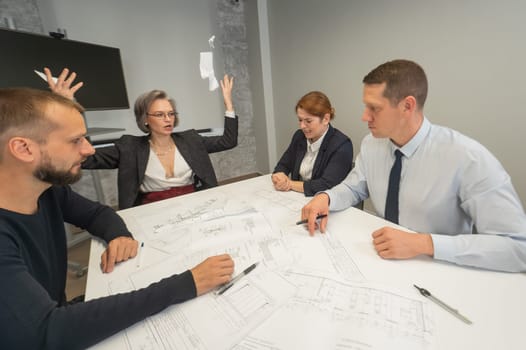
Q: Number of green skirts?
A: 0